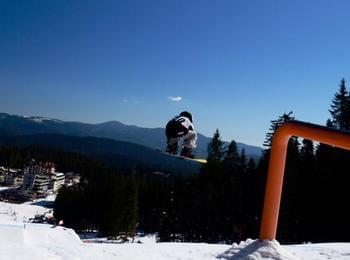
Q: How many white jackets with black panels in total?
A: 1